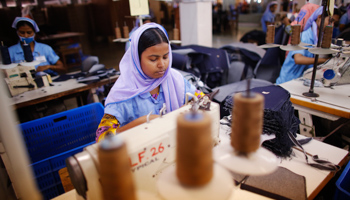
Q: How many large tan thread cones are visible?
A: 3